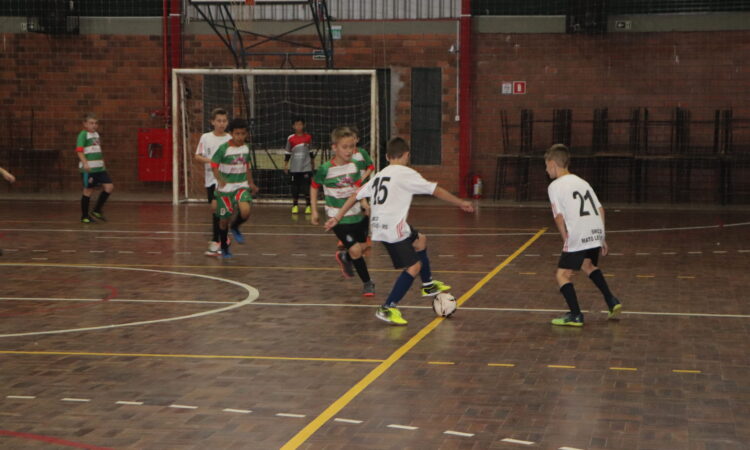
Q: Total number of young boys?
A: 8